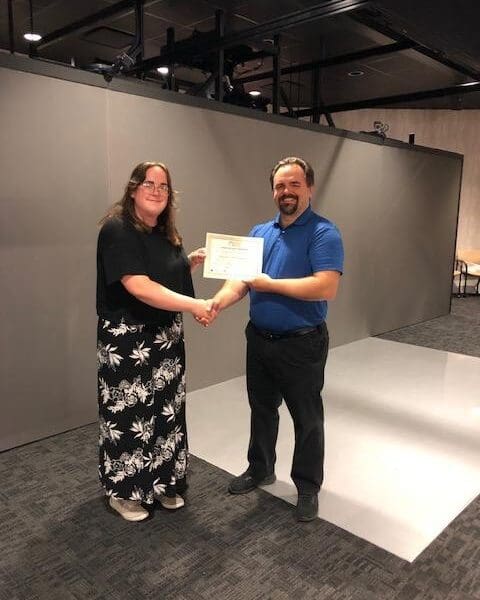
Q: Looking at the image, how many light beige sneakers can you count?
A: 2